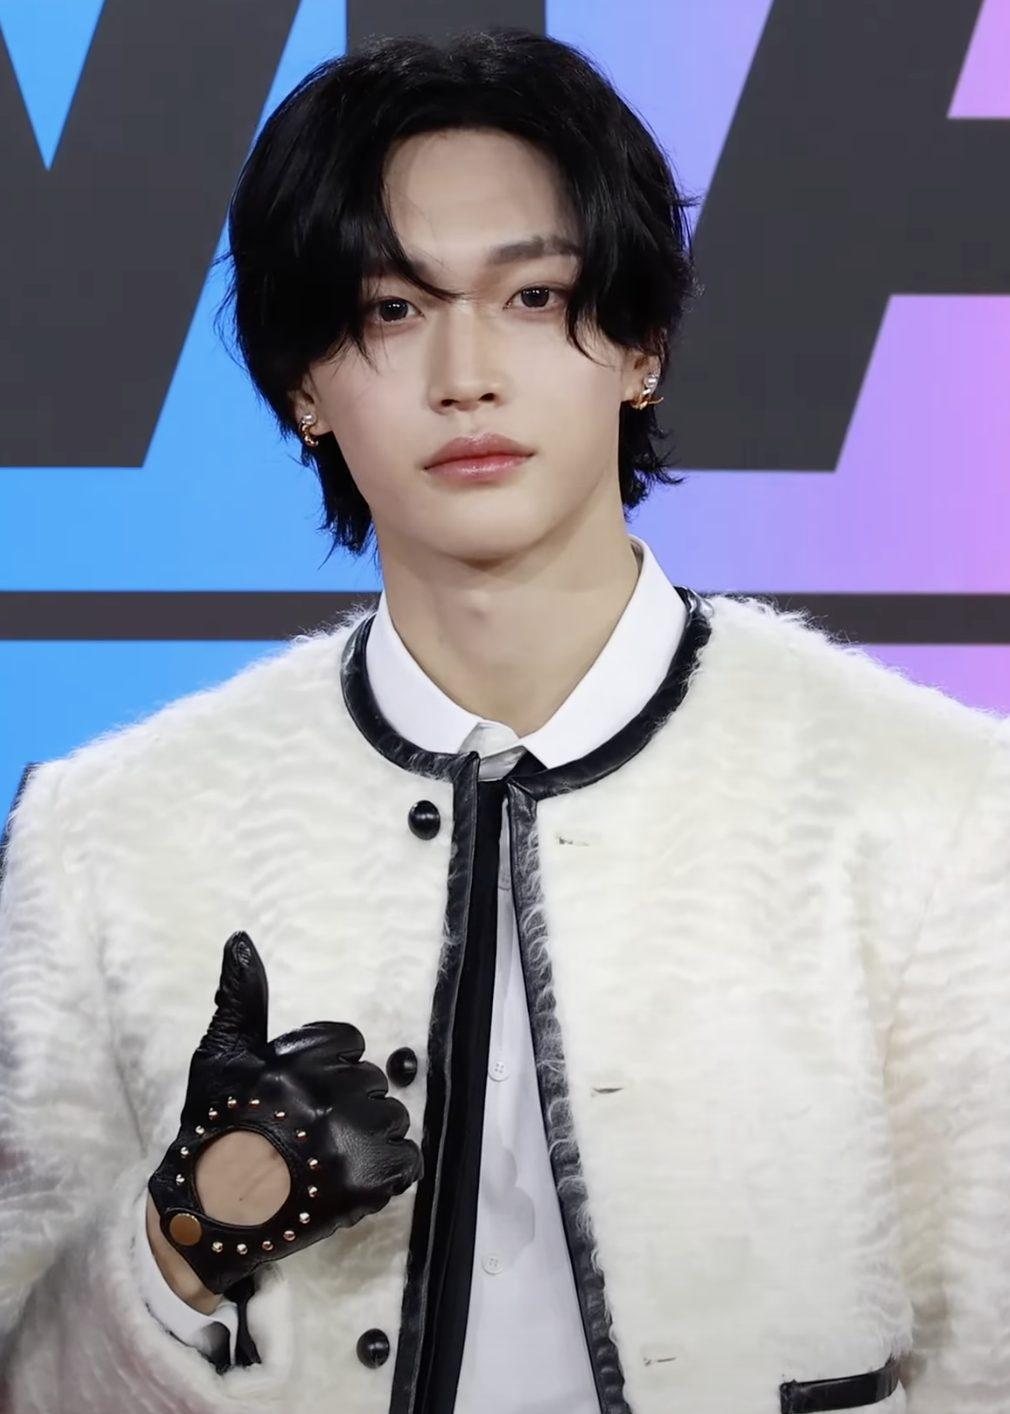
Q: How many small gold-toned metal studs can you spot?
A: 15